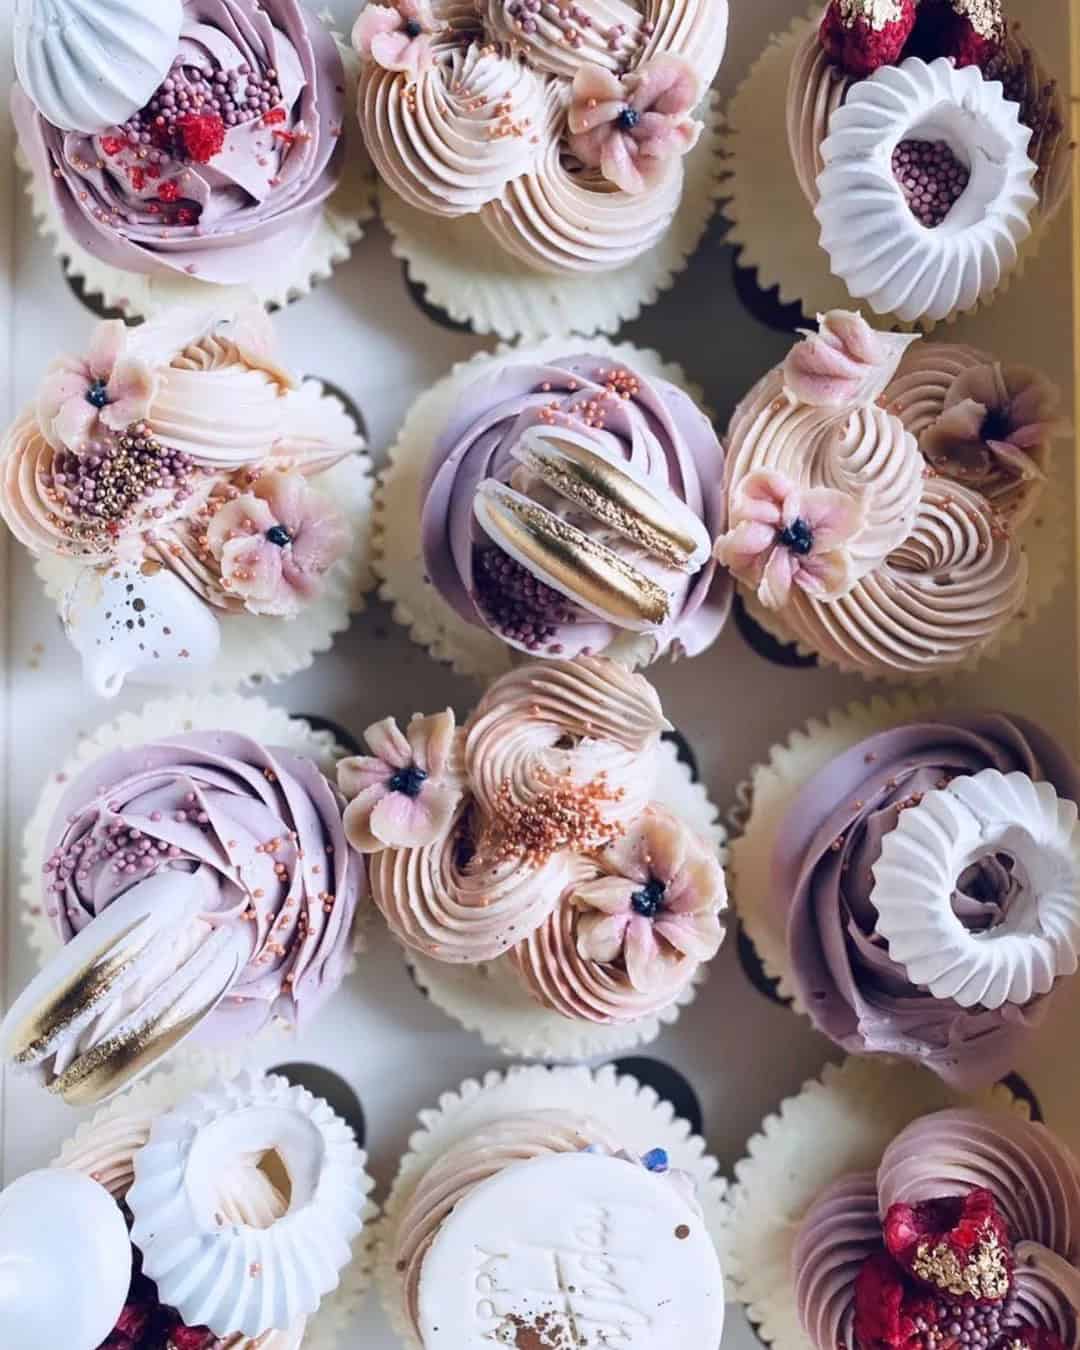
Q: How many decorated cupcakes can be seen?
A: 12